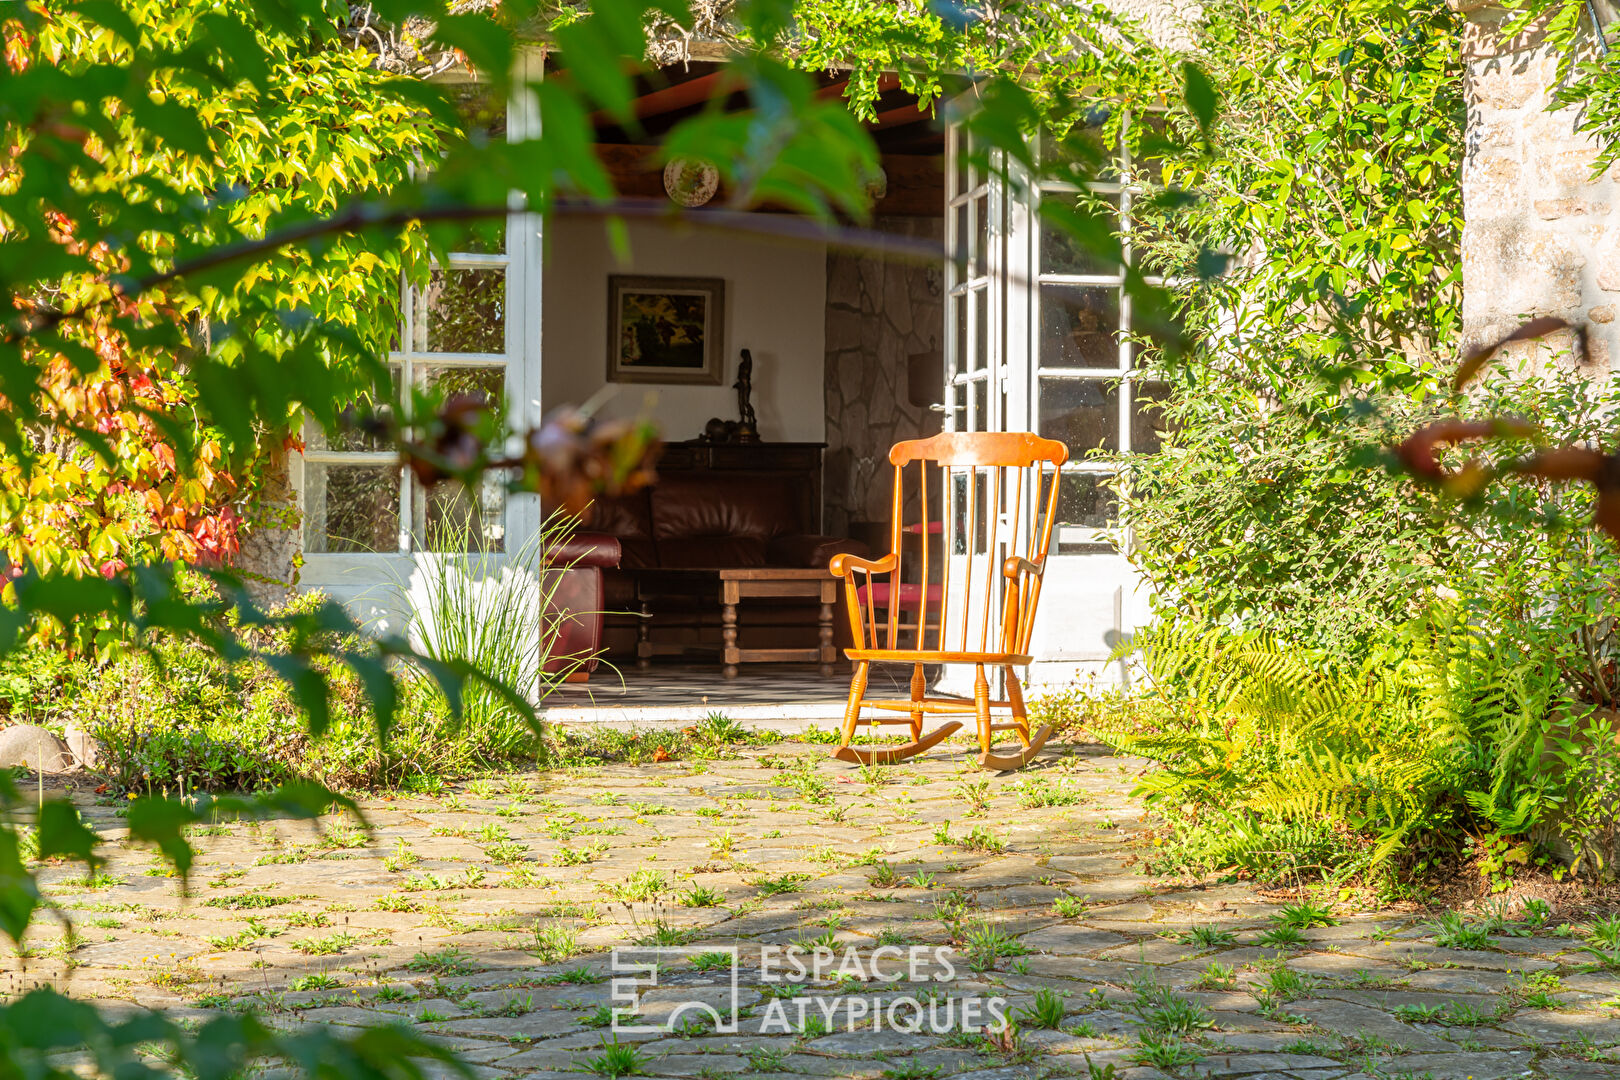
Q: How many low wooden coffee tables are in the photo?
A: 1